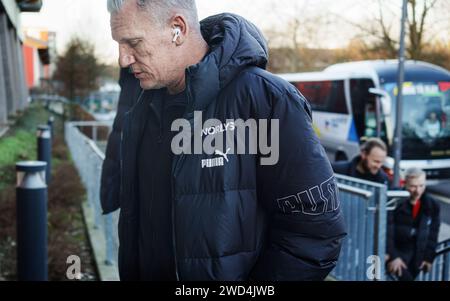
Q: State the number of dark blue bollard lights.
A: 3